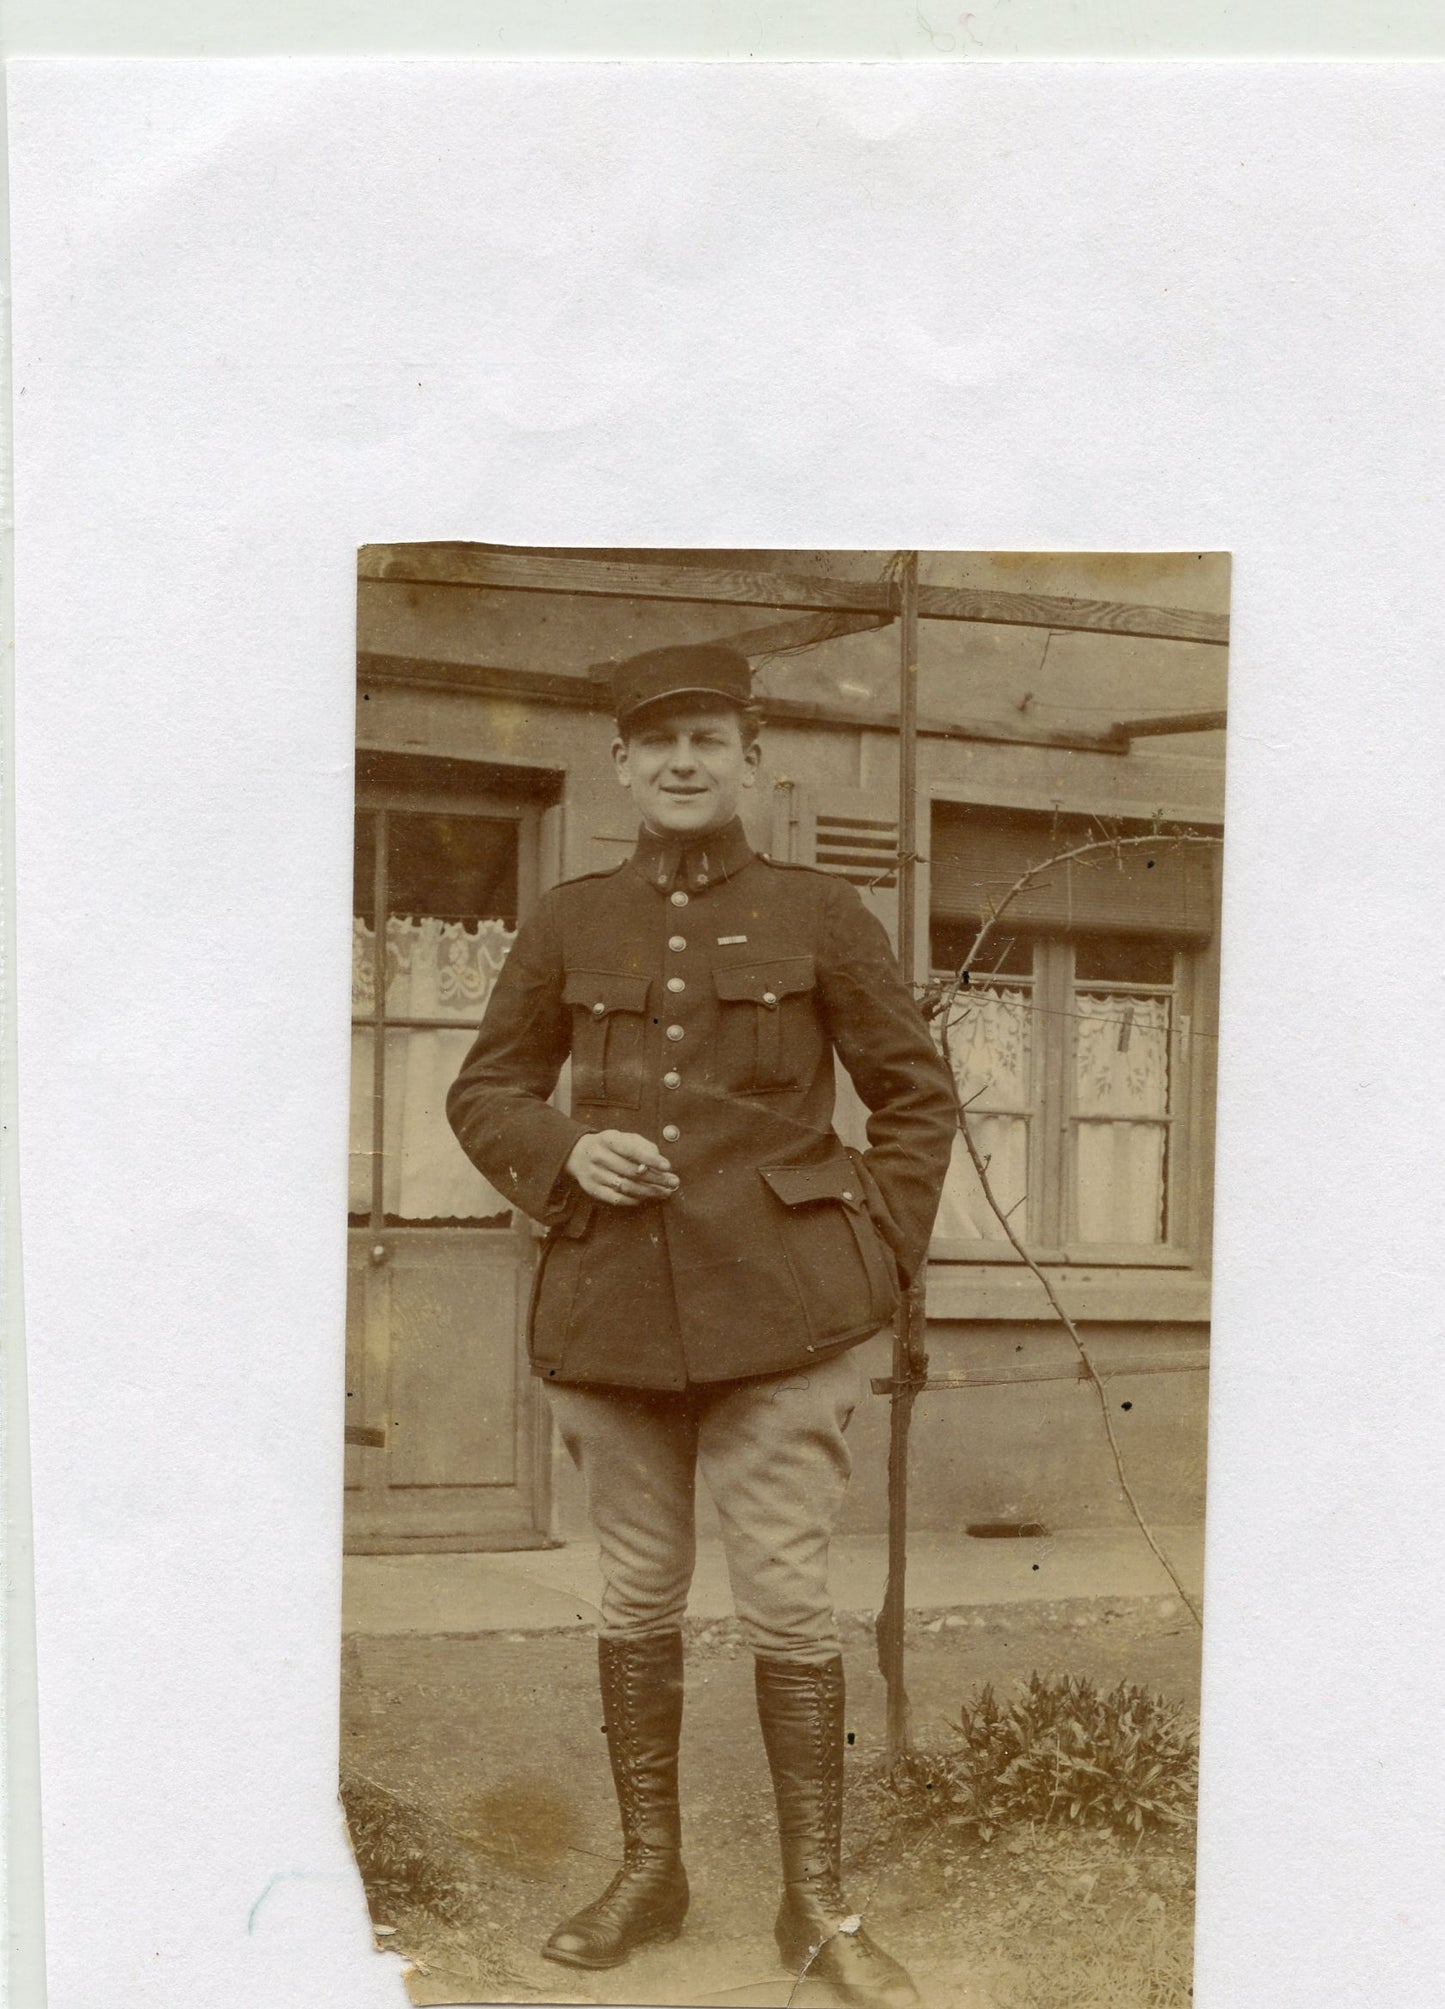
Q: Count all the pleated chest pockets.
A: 2